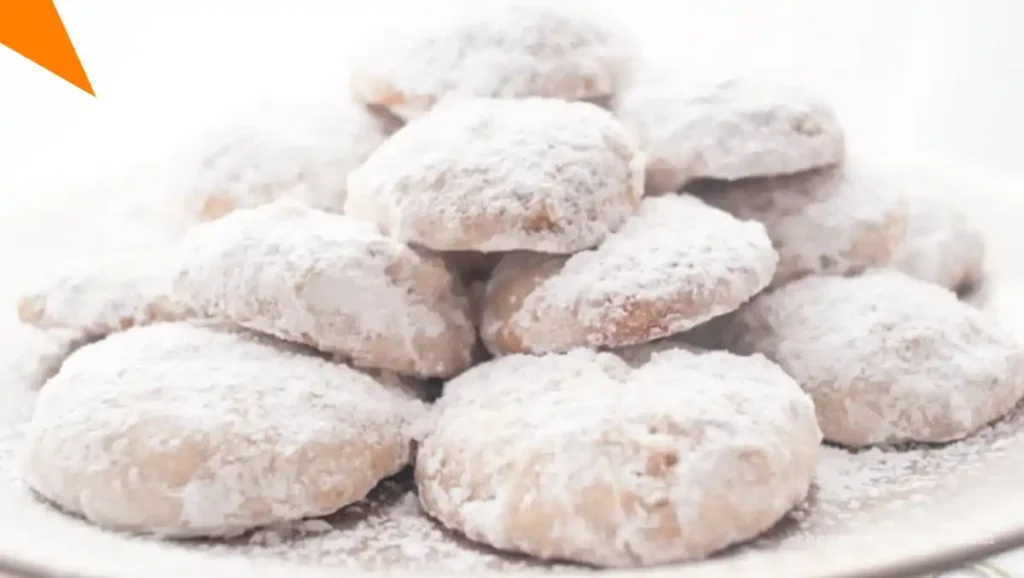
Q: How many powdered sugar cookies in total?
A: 13